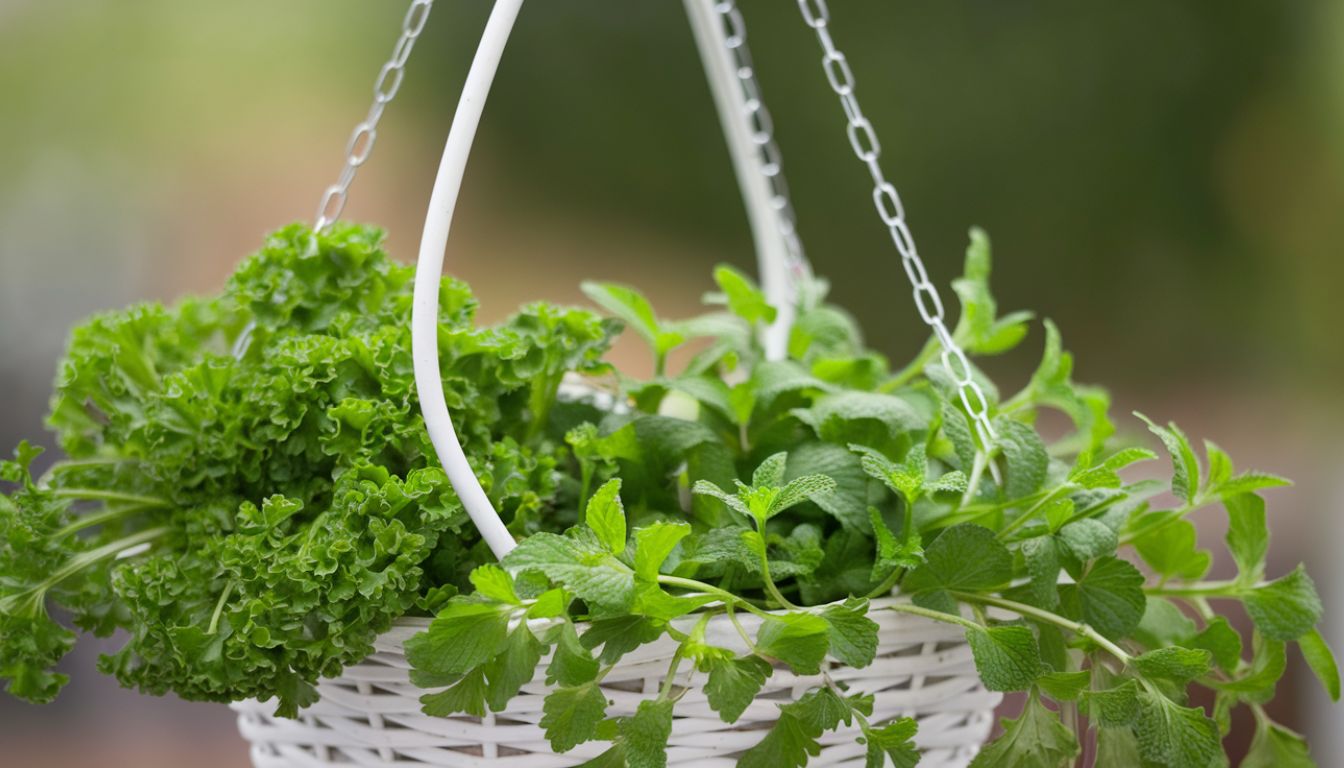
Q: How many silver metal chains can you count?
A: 3